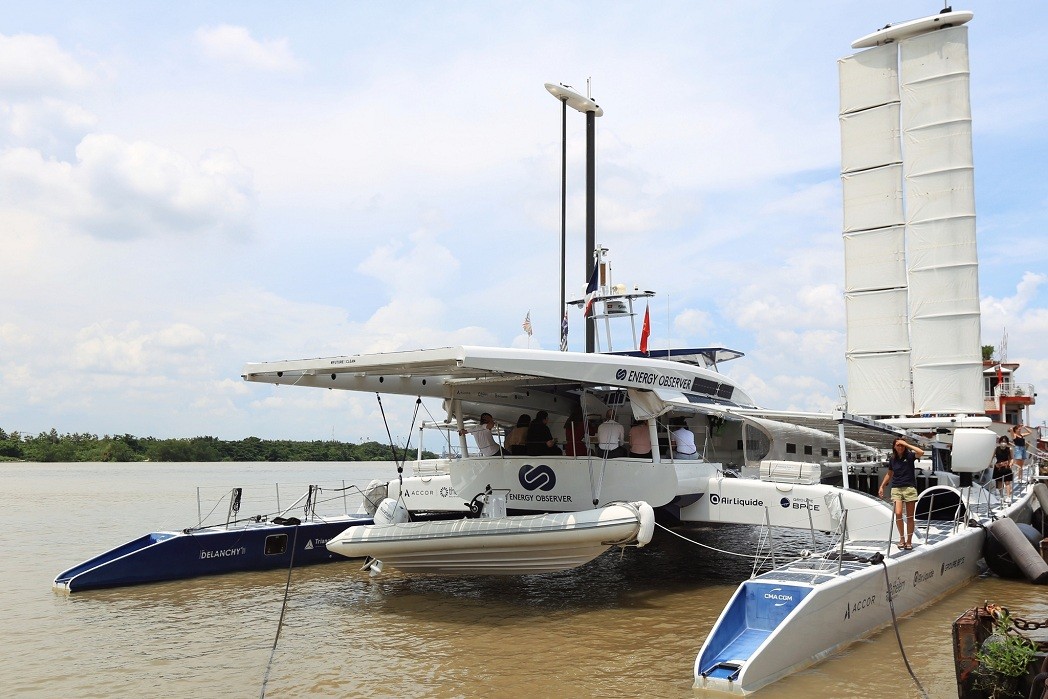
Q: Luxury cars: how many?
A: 0